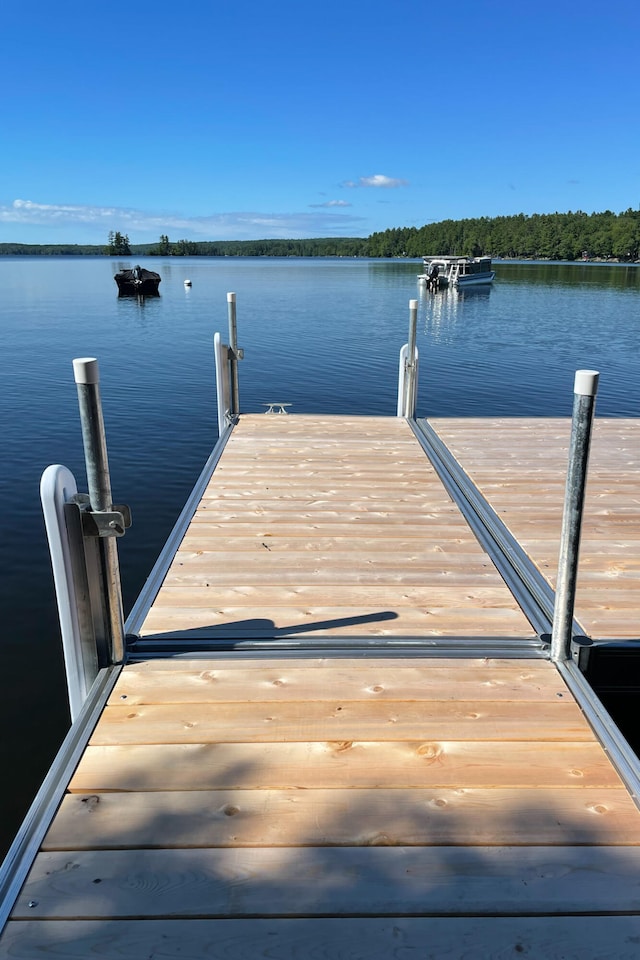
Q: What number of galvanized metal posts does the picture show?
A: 4